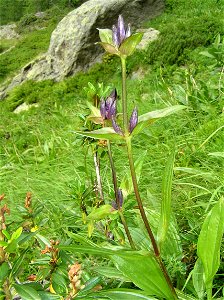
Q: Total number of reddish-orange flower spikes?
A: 4